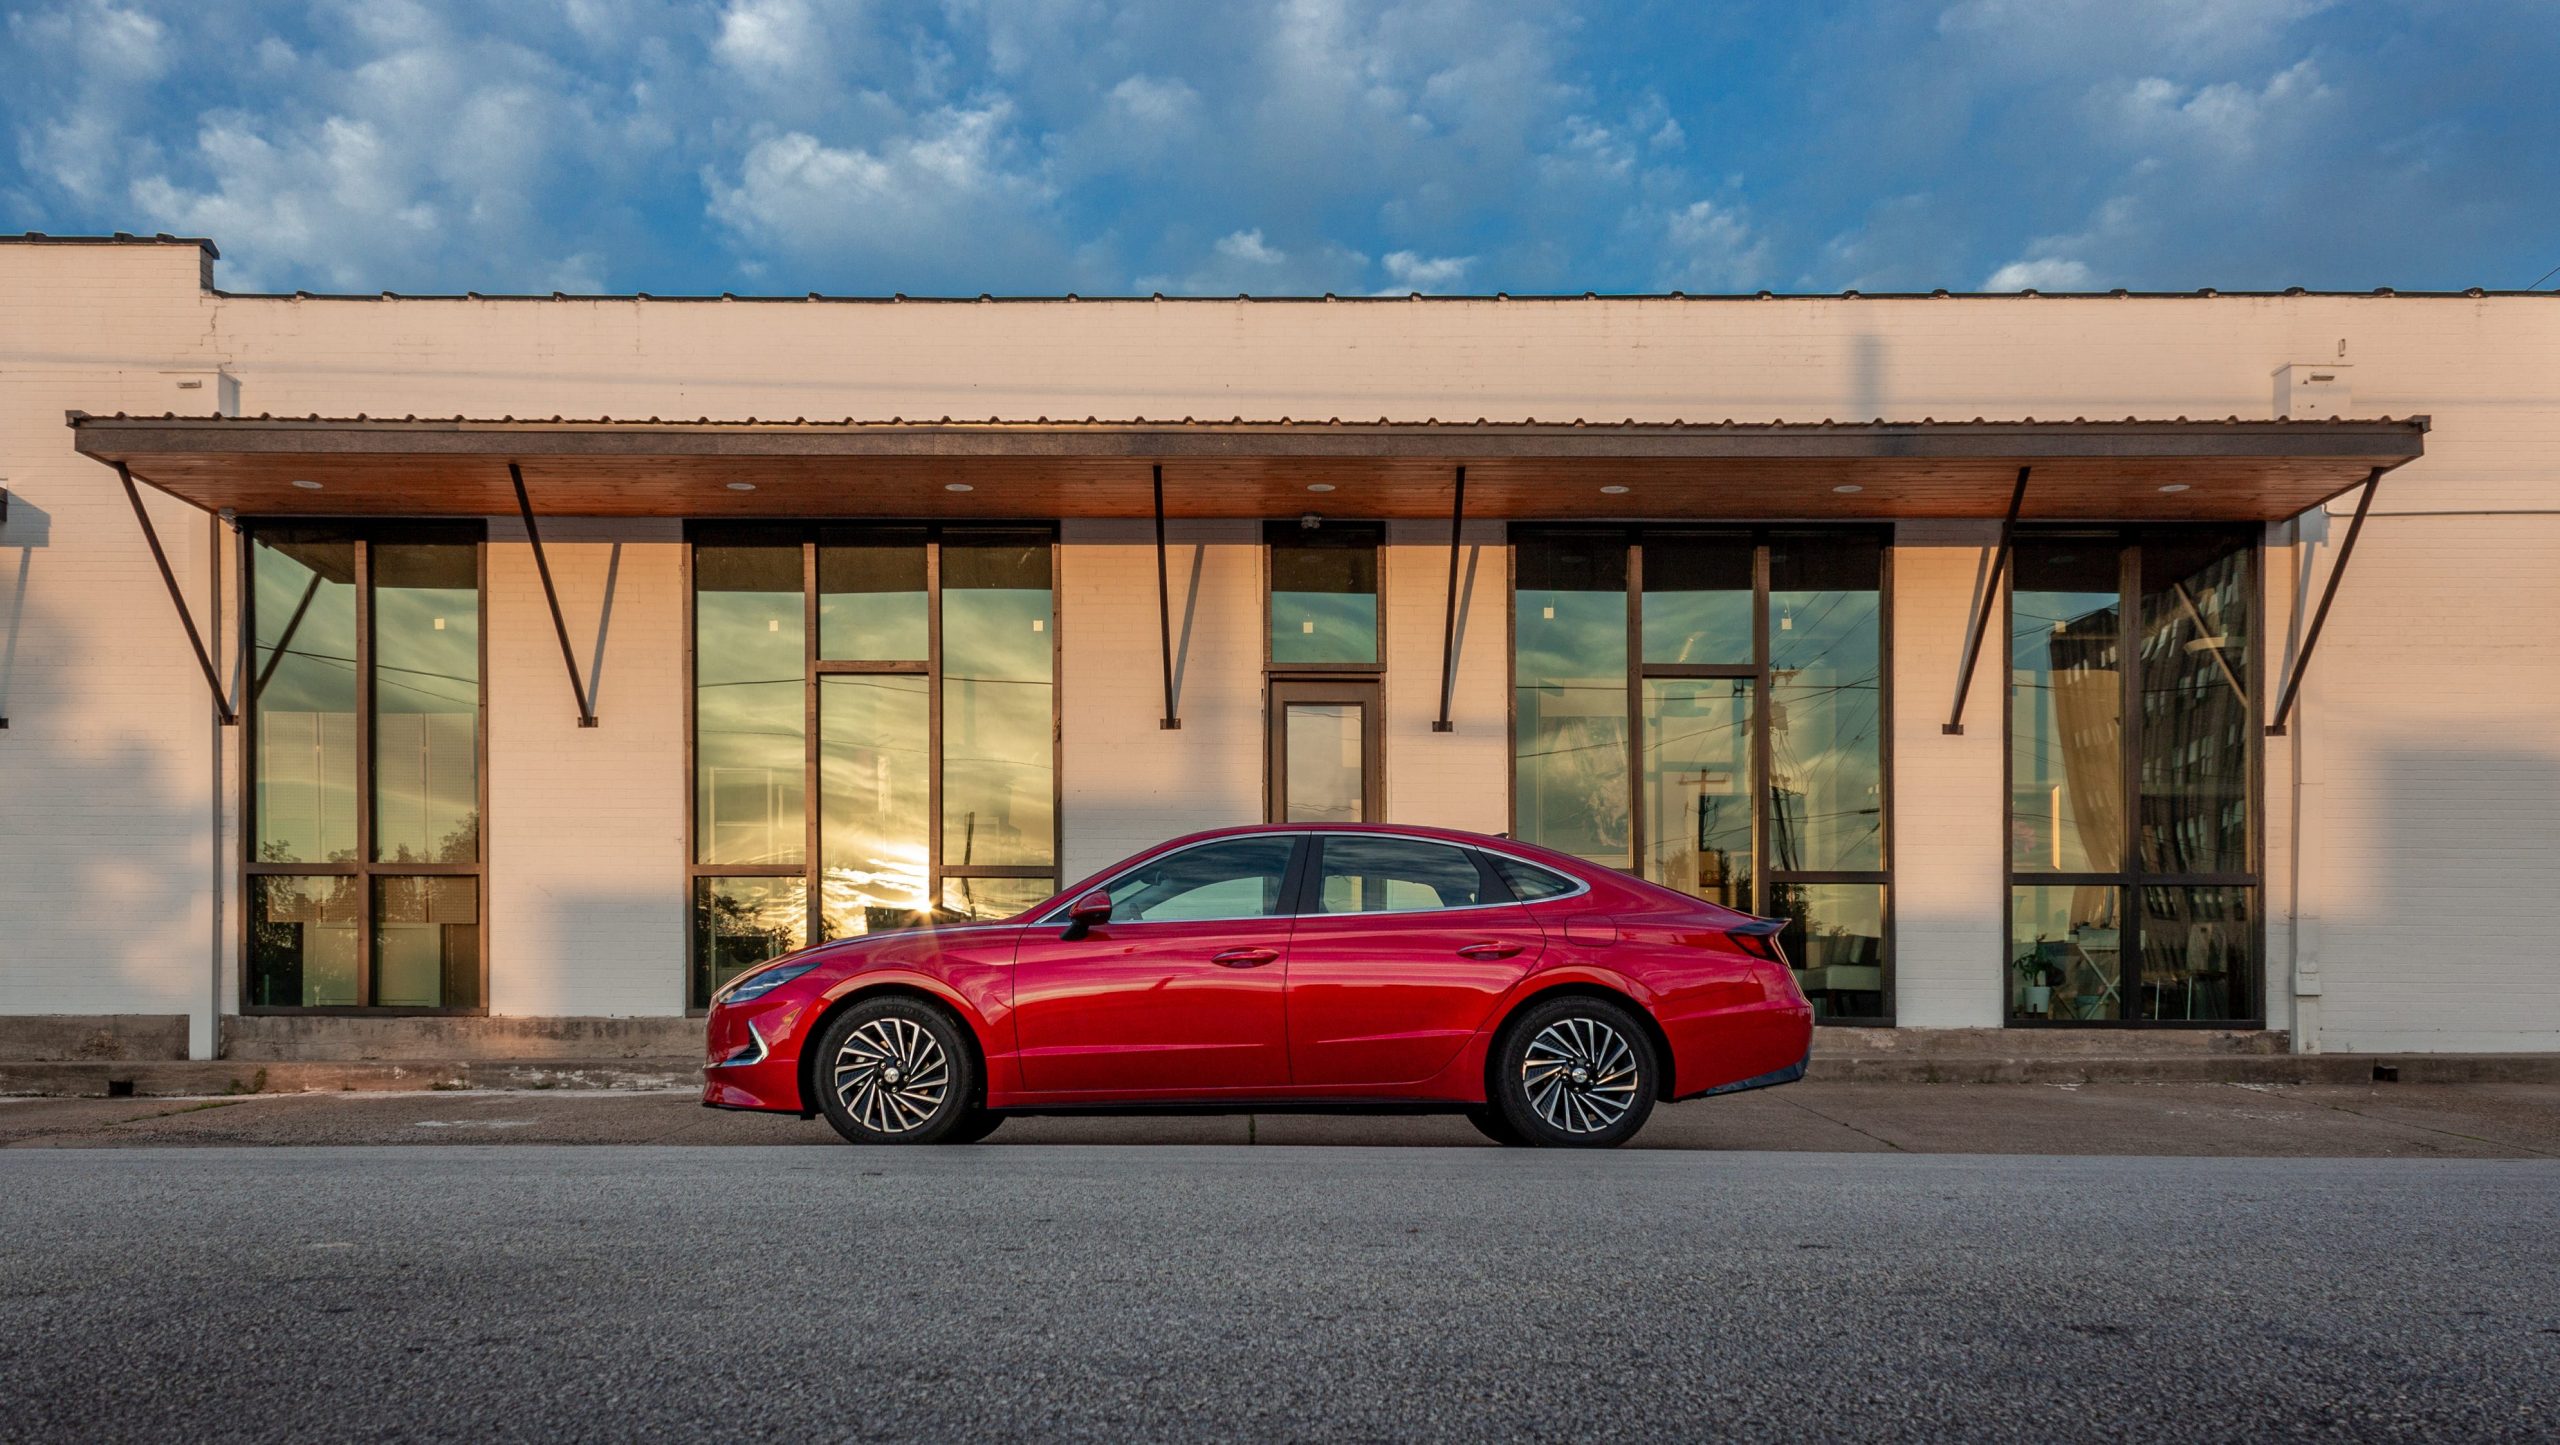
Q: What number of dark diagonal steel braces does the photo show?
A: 6